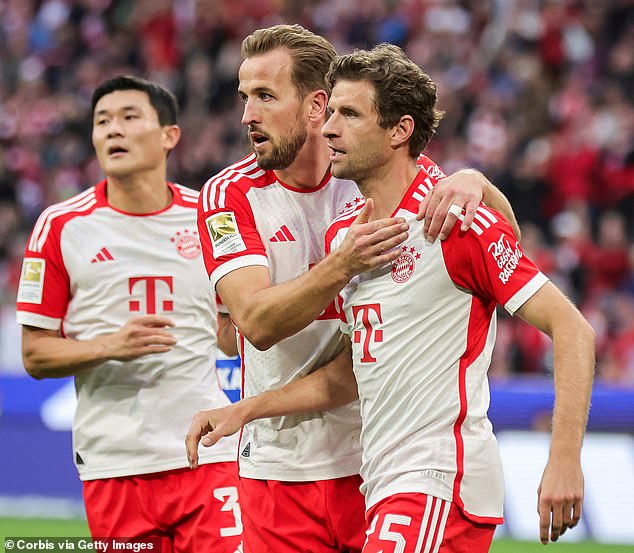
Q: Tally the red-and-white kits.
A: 3